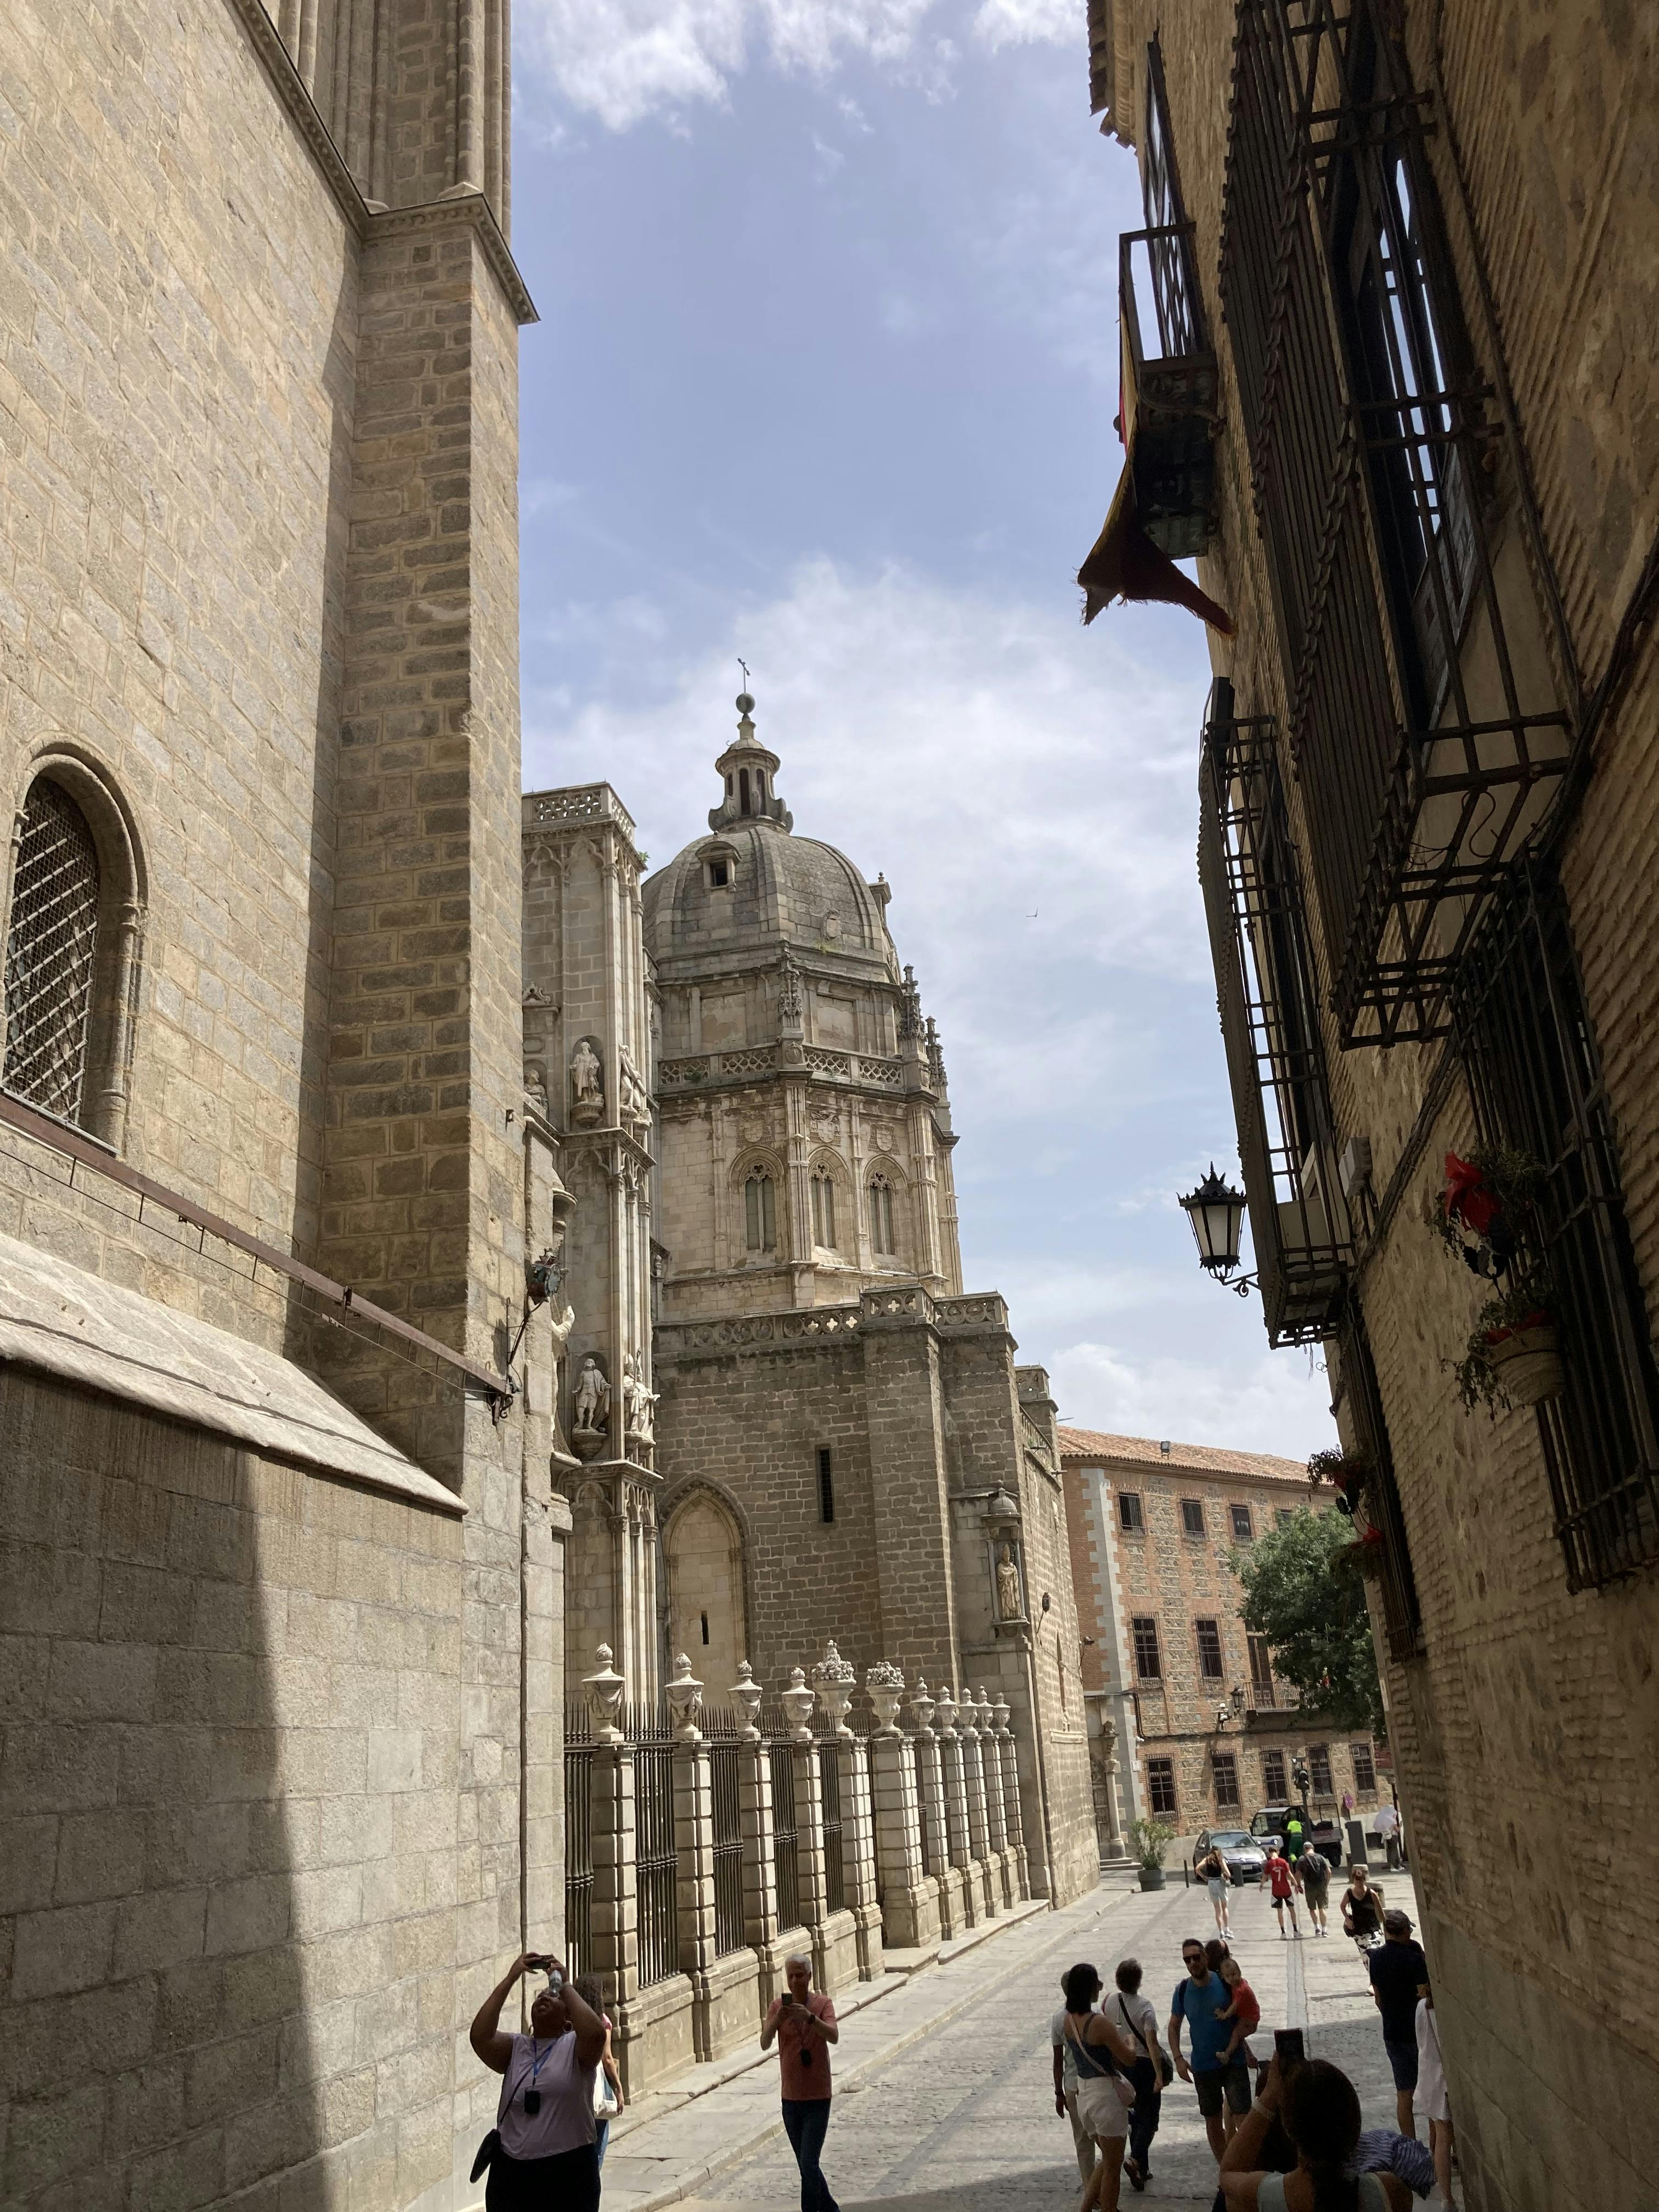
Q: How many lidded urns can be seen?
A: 9